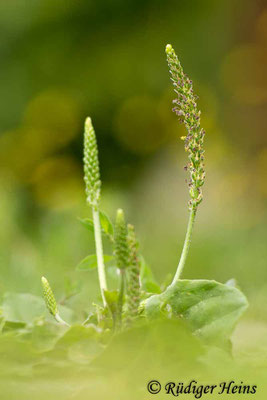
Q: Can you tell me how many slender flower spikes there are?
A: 5